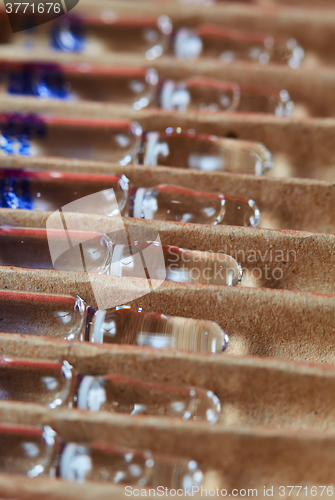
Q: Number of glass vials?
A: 8